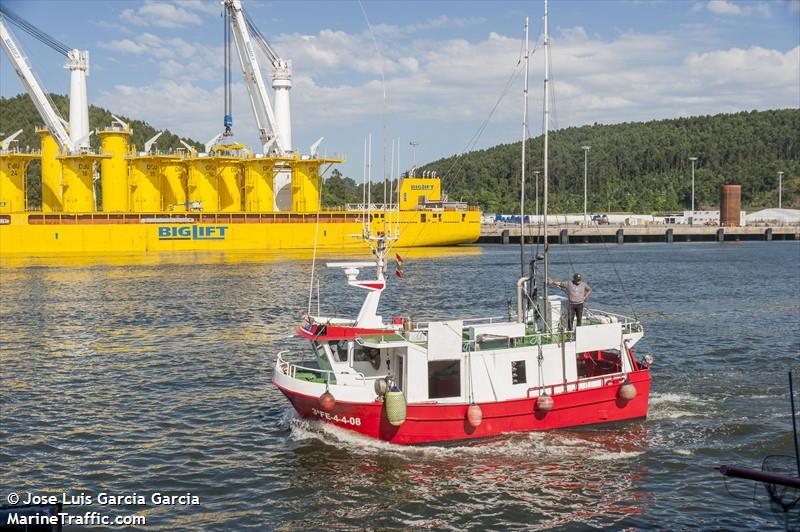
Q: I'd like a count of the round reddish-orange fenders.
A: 4